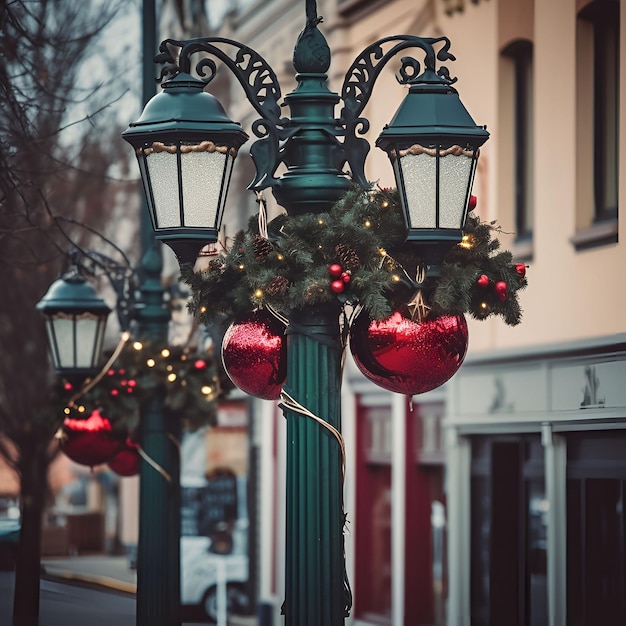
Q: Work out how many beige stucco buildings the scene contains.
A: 1